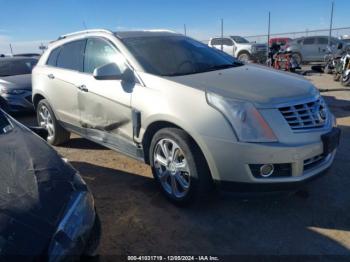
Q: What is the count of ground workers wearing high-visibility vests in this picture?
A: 0